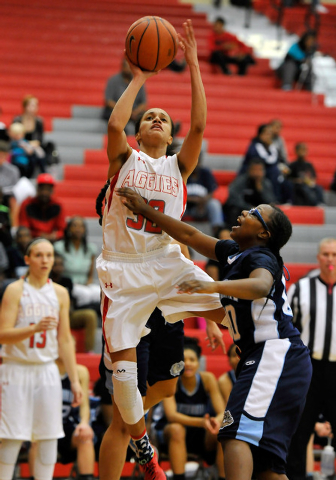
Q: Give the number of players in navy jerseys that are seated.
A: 3